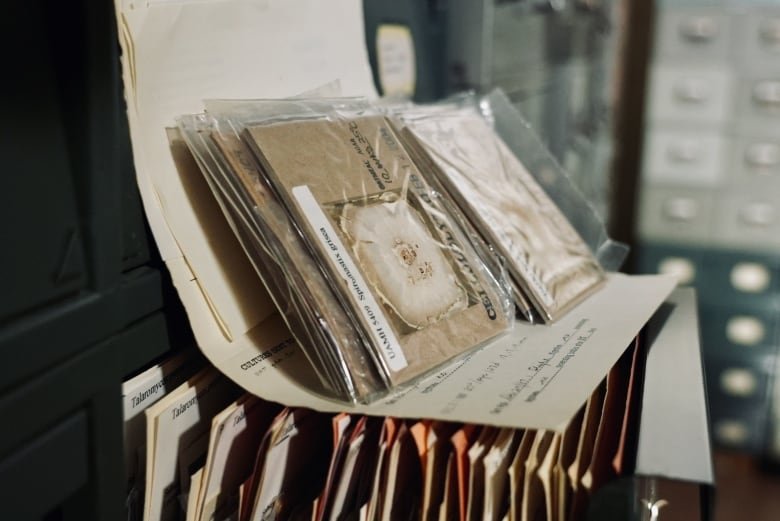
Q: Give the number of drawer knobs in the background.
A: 13